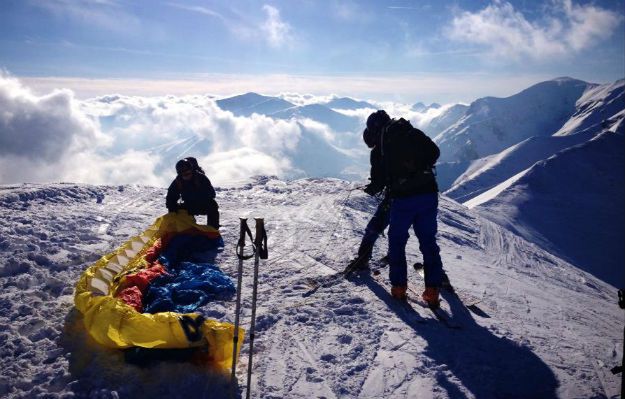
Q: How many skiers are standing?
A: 2